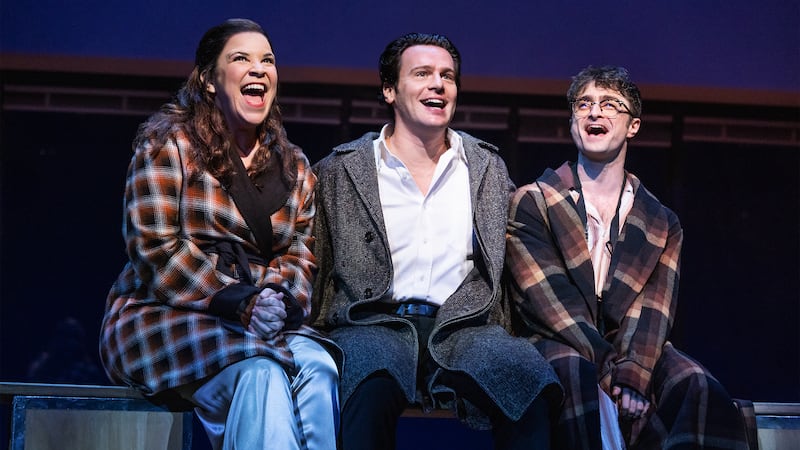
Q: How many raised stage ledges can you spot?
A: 1